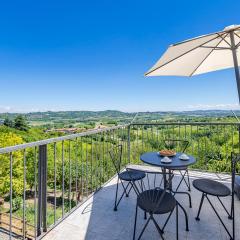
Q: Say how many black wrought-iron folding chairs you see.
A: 4